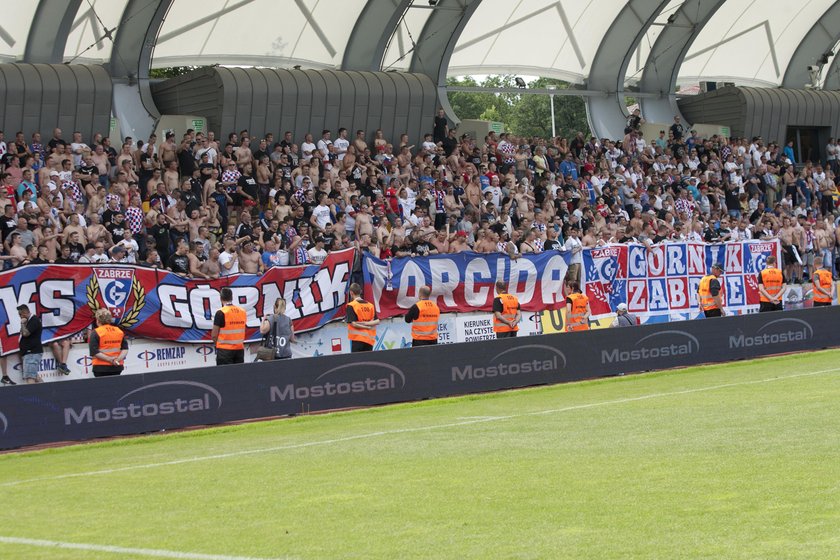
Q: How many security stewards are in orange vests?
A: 9